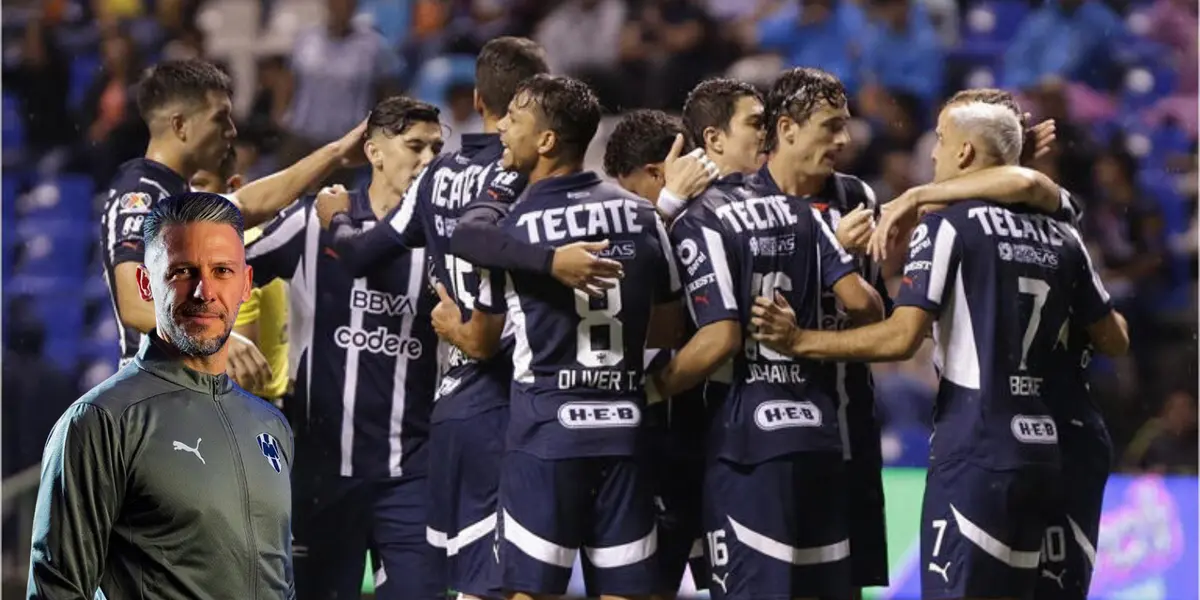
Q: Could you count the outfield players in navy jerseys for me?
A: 9